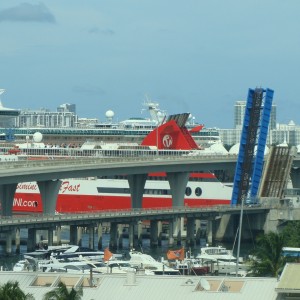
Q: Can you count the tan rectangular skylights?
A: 5